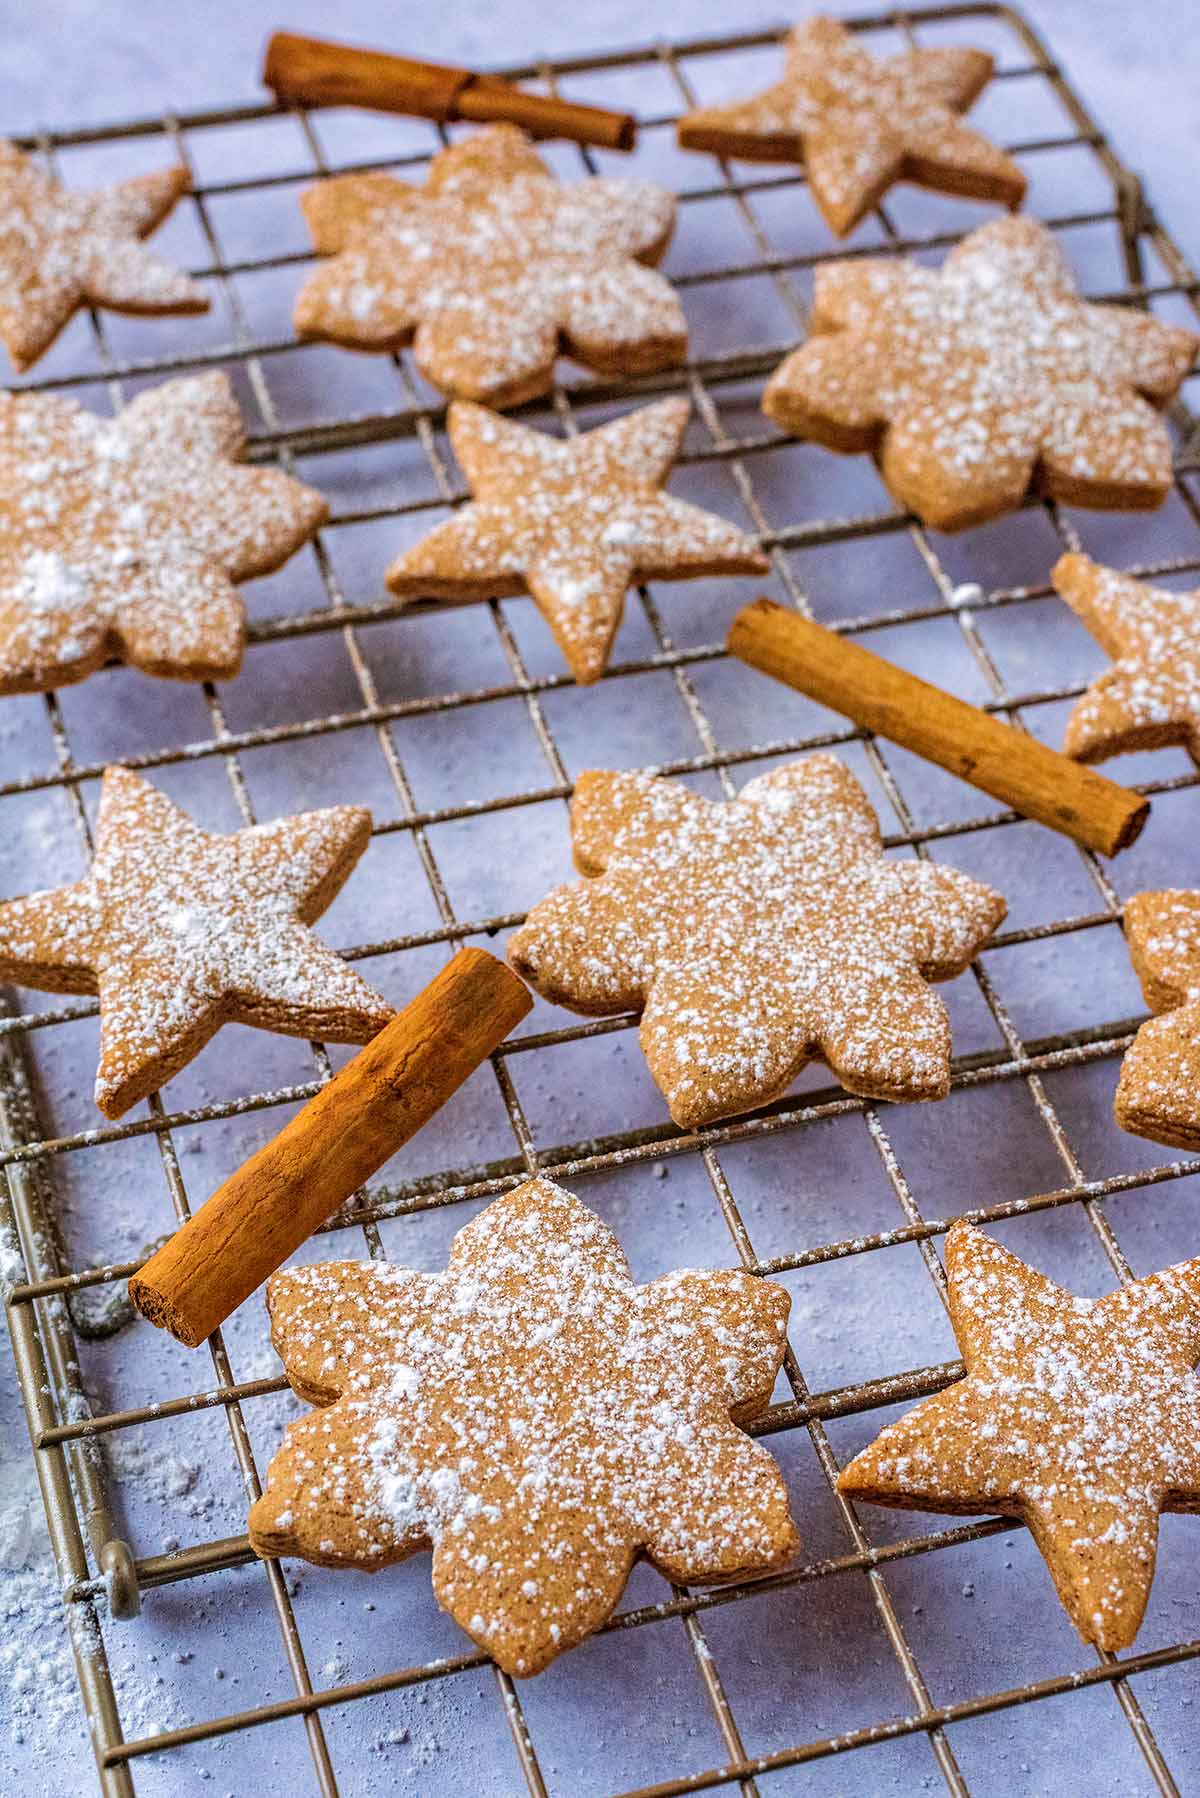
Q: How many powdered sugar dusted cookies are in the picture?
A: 12